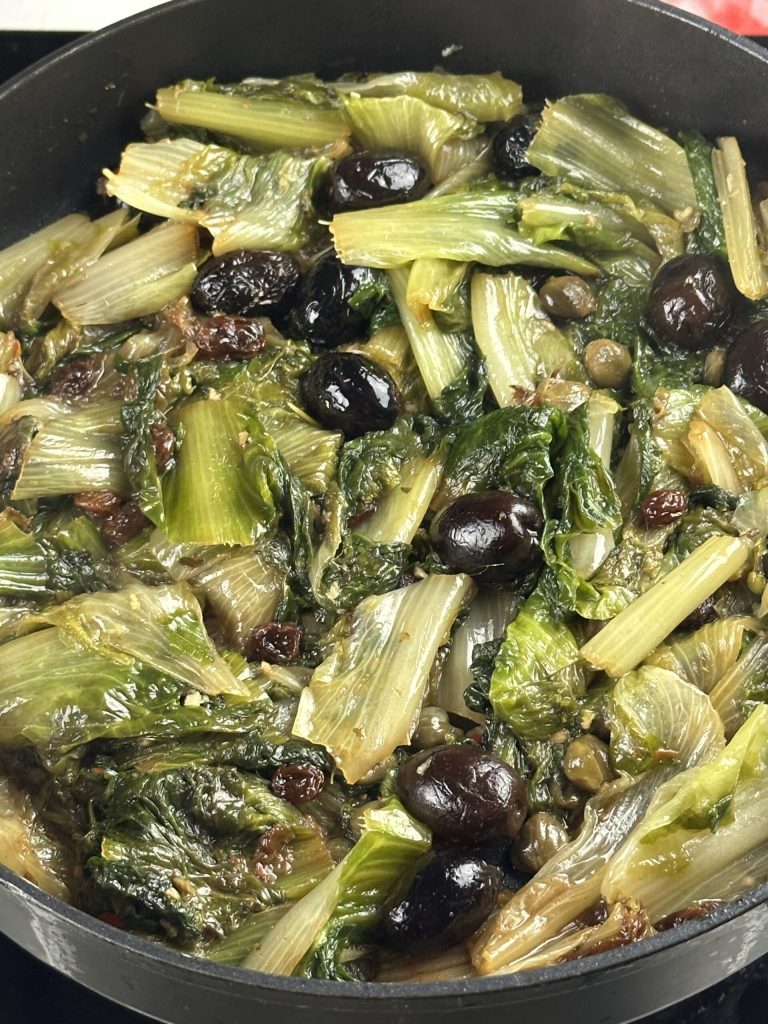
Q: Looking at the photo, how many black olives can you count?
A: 10